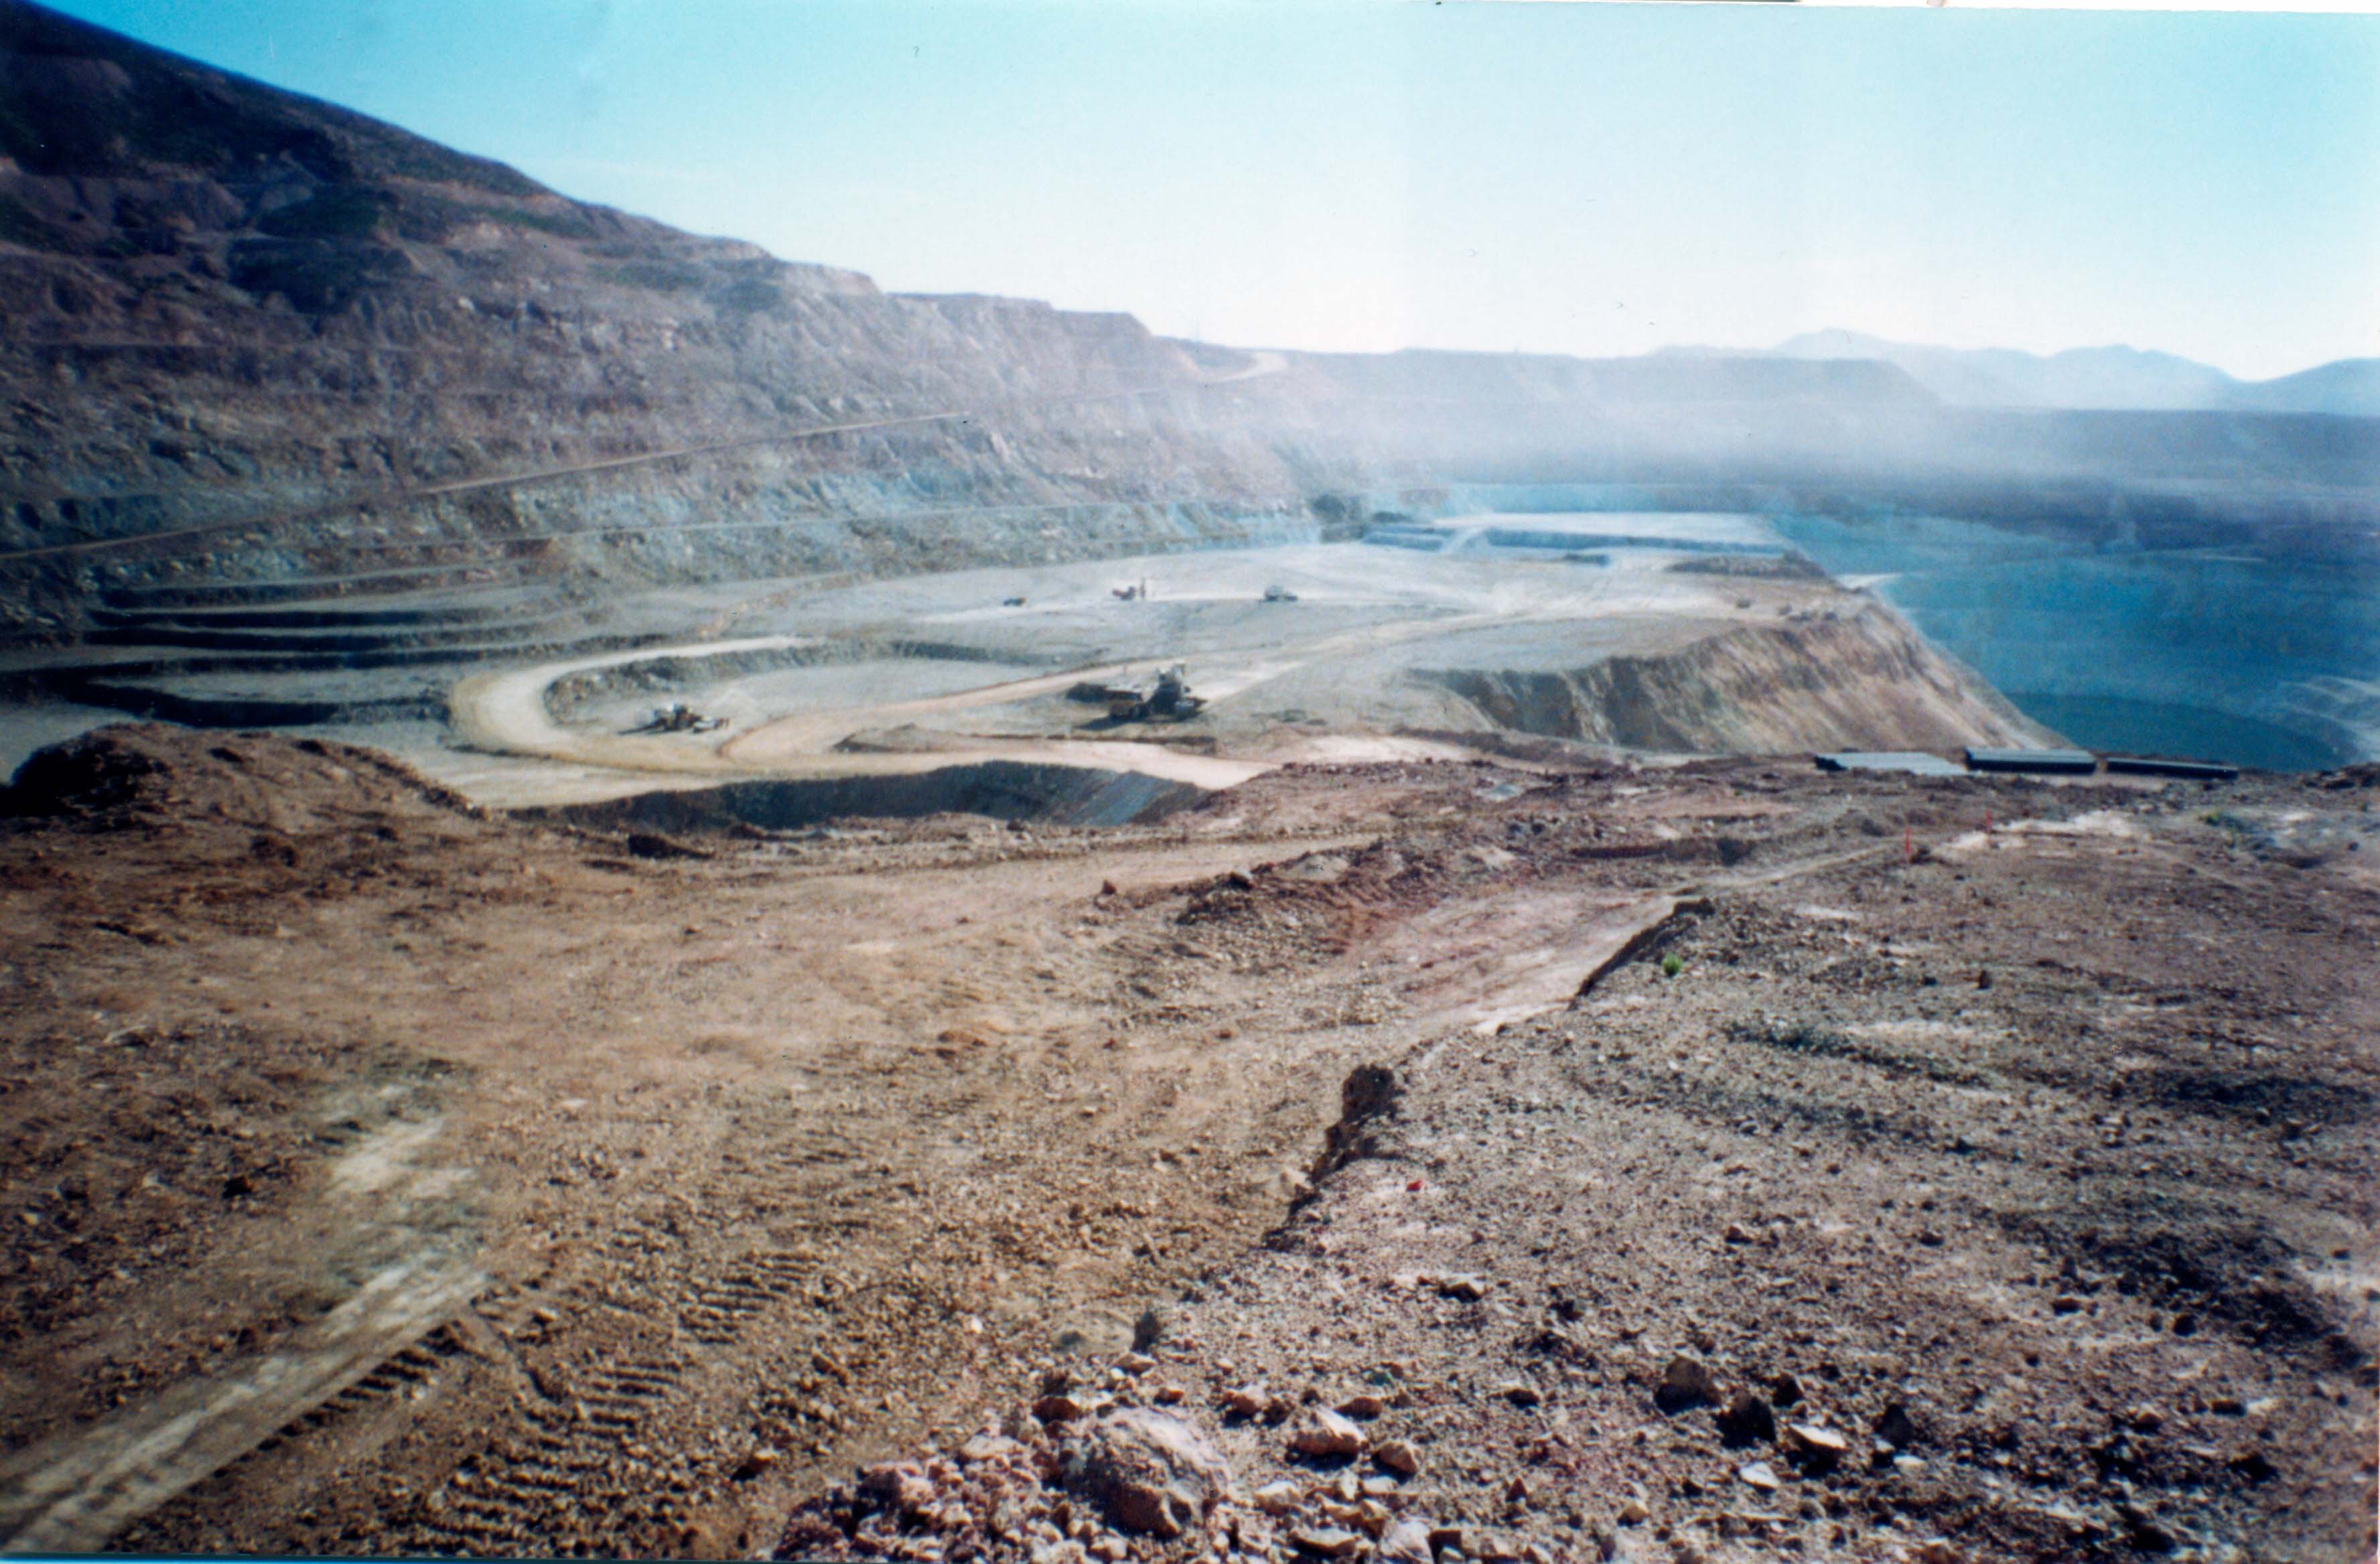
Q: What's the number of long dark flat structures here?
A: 3